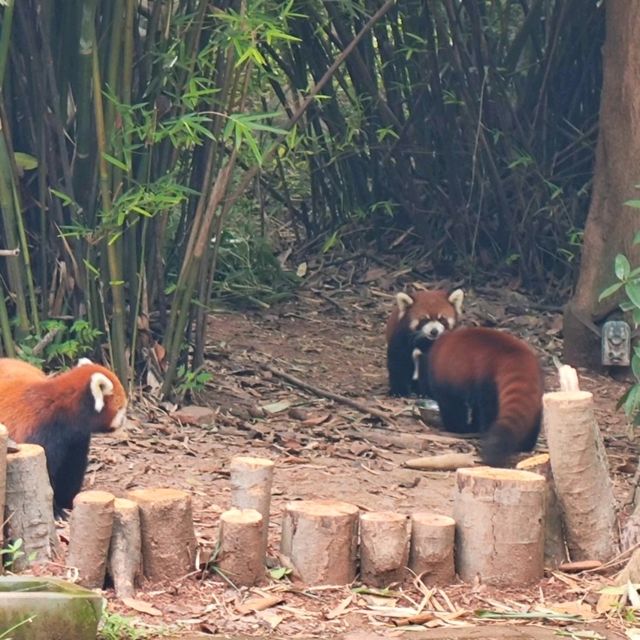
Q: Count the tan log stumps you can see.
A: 13